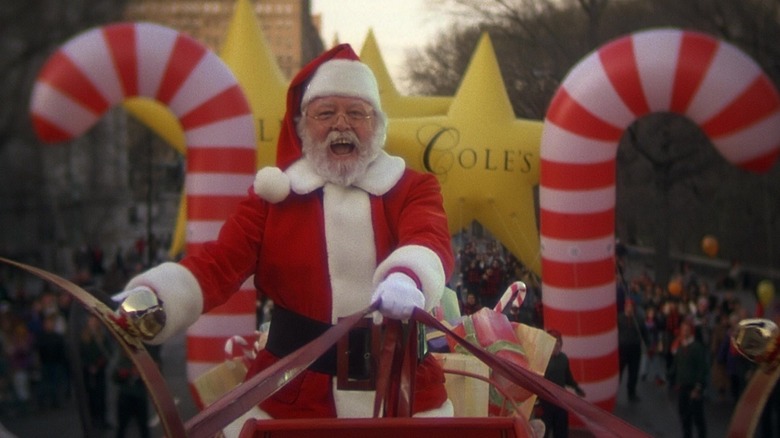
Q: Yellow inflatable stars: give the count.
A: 3